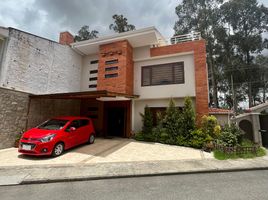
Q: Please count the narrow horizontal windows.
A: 7